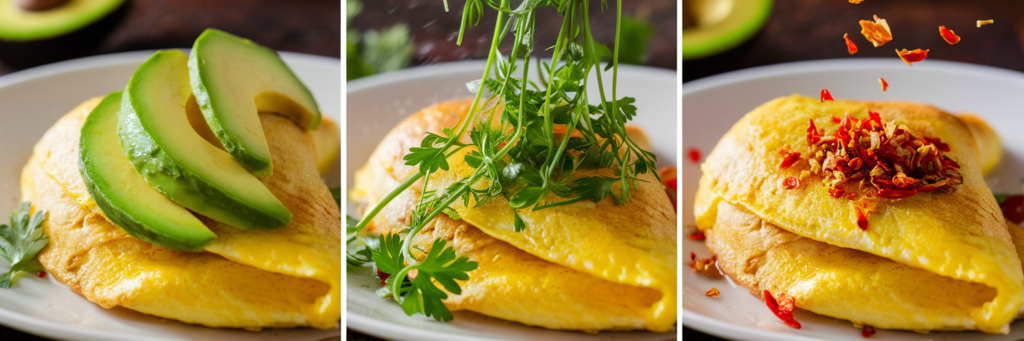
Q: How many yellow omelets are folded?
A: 3